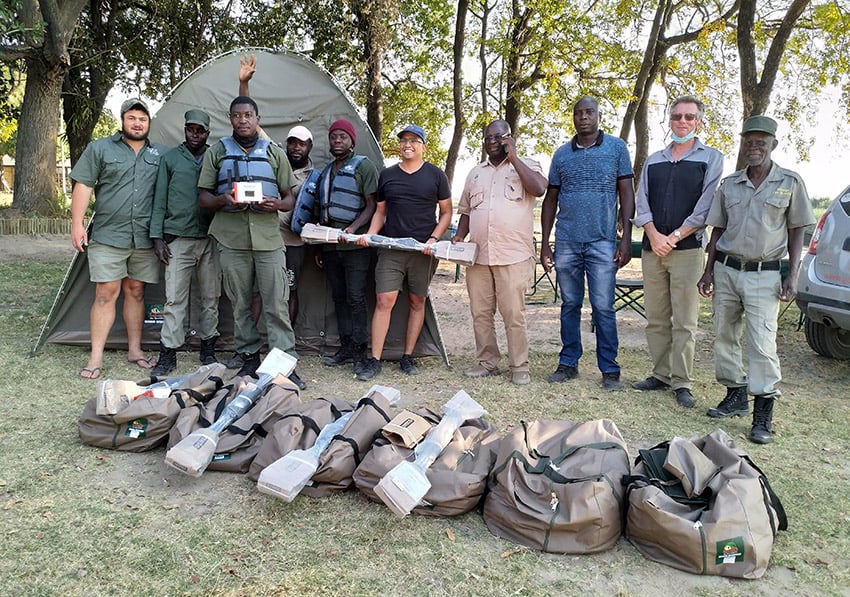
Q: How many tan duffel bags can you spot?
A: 6